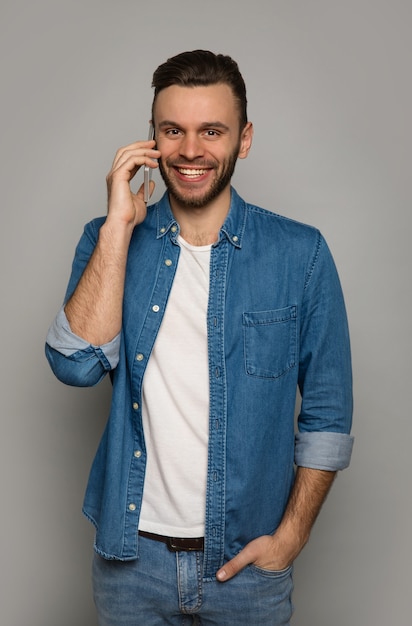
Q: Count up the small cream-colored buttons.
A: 9